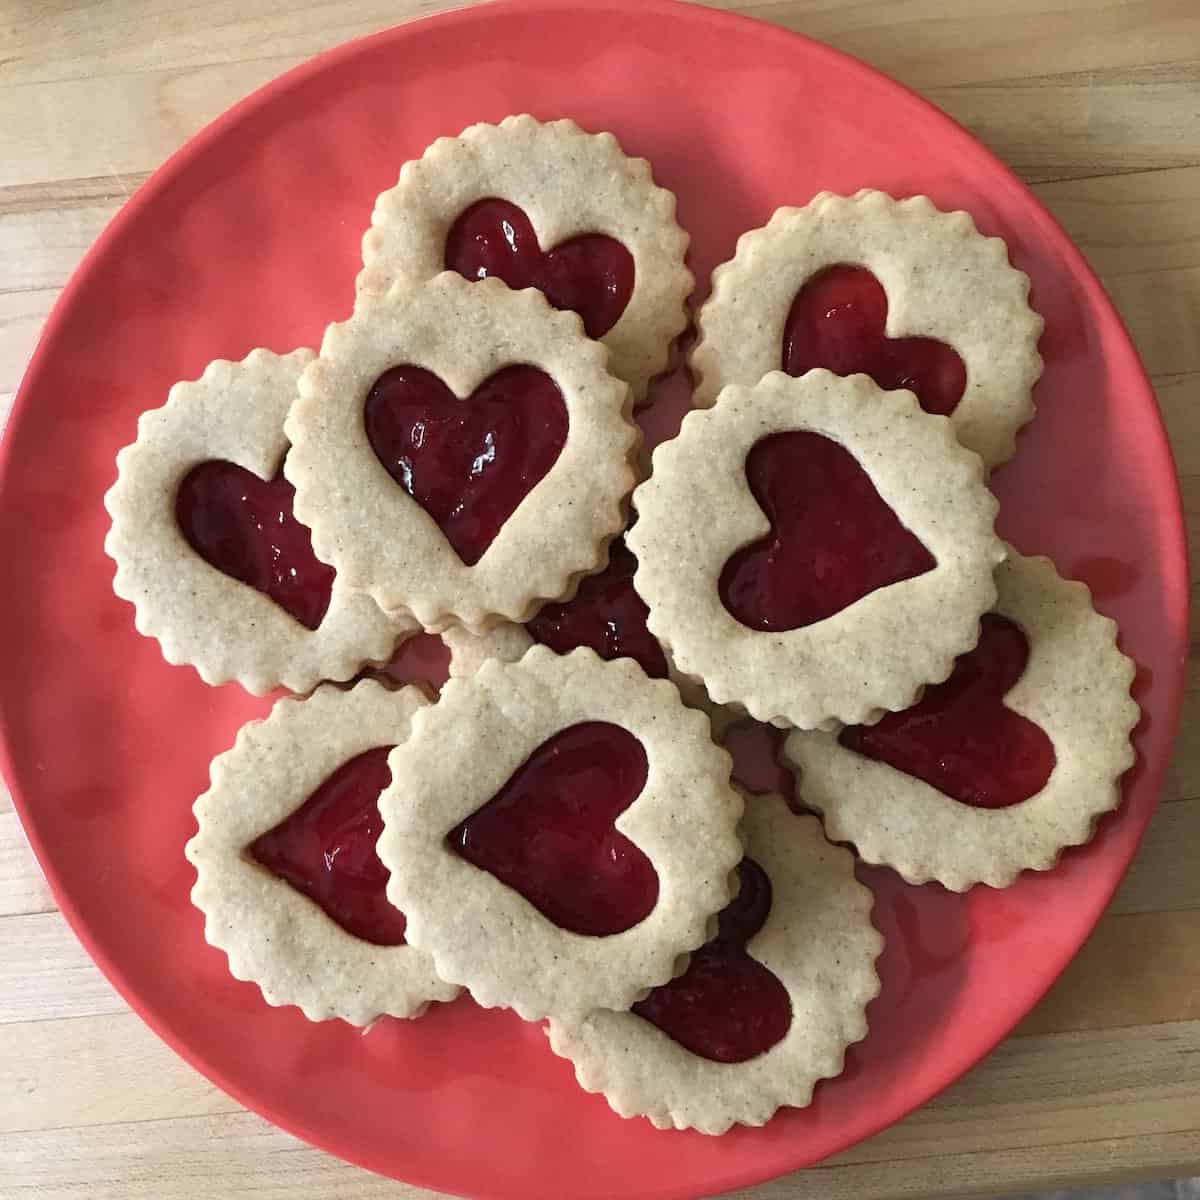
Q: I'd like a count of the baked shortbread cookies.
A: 10